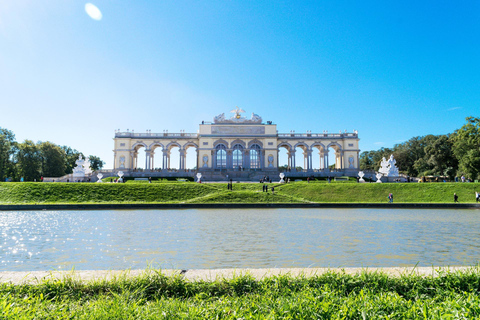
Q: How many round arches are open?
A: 8